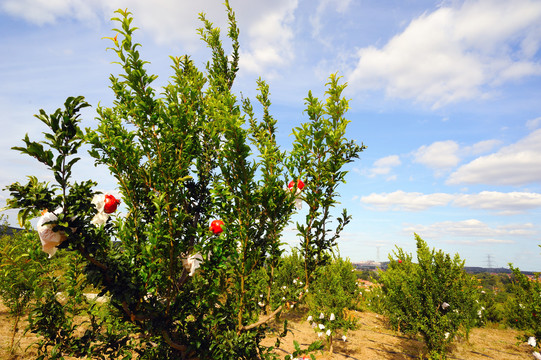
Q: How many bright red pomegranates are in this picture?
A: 3